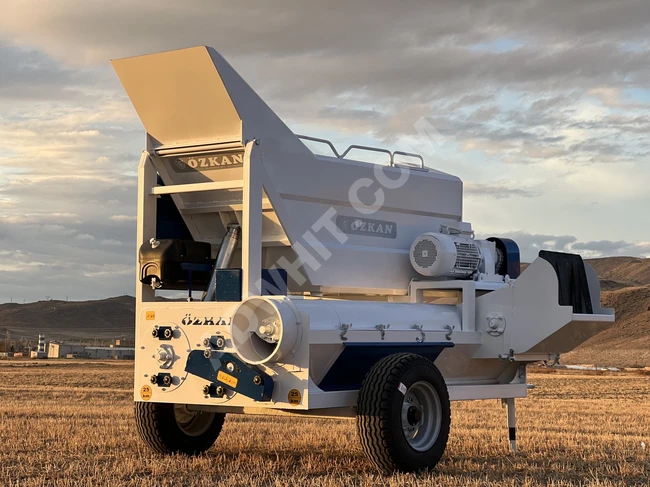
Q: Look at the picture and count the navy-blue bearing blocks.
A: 4